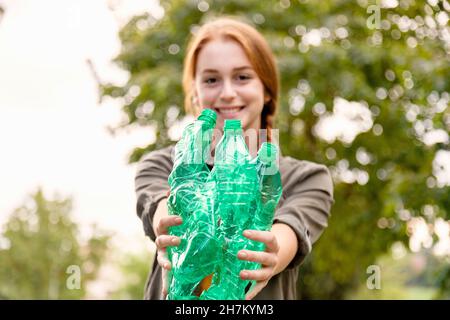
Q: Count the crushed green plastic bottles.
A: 3